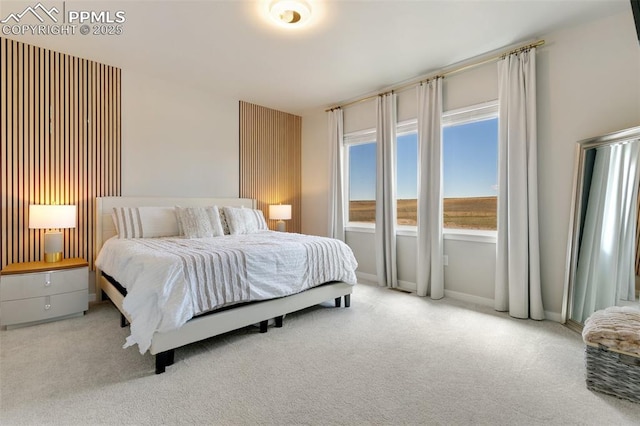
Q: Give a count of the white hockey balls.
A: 0